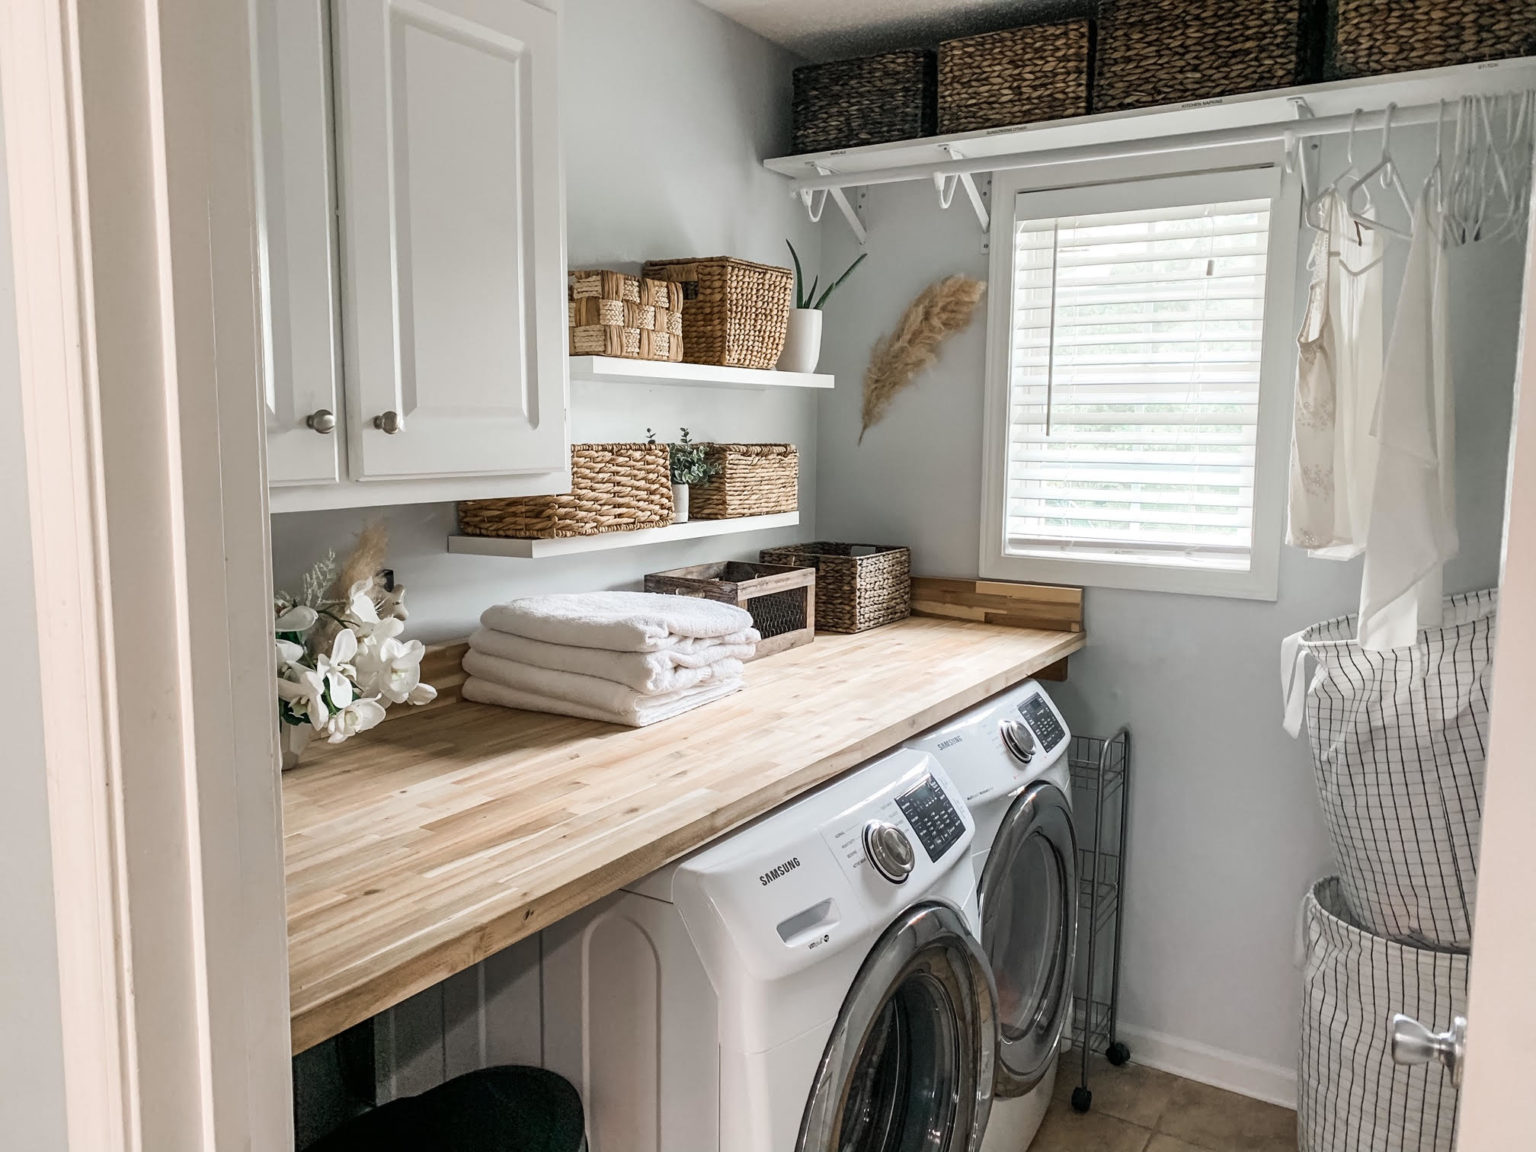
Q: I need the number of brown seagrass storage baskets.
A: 9